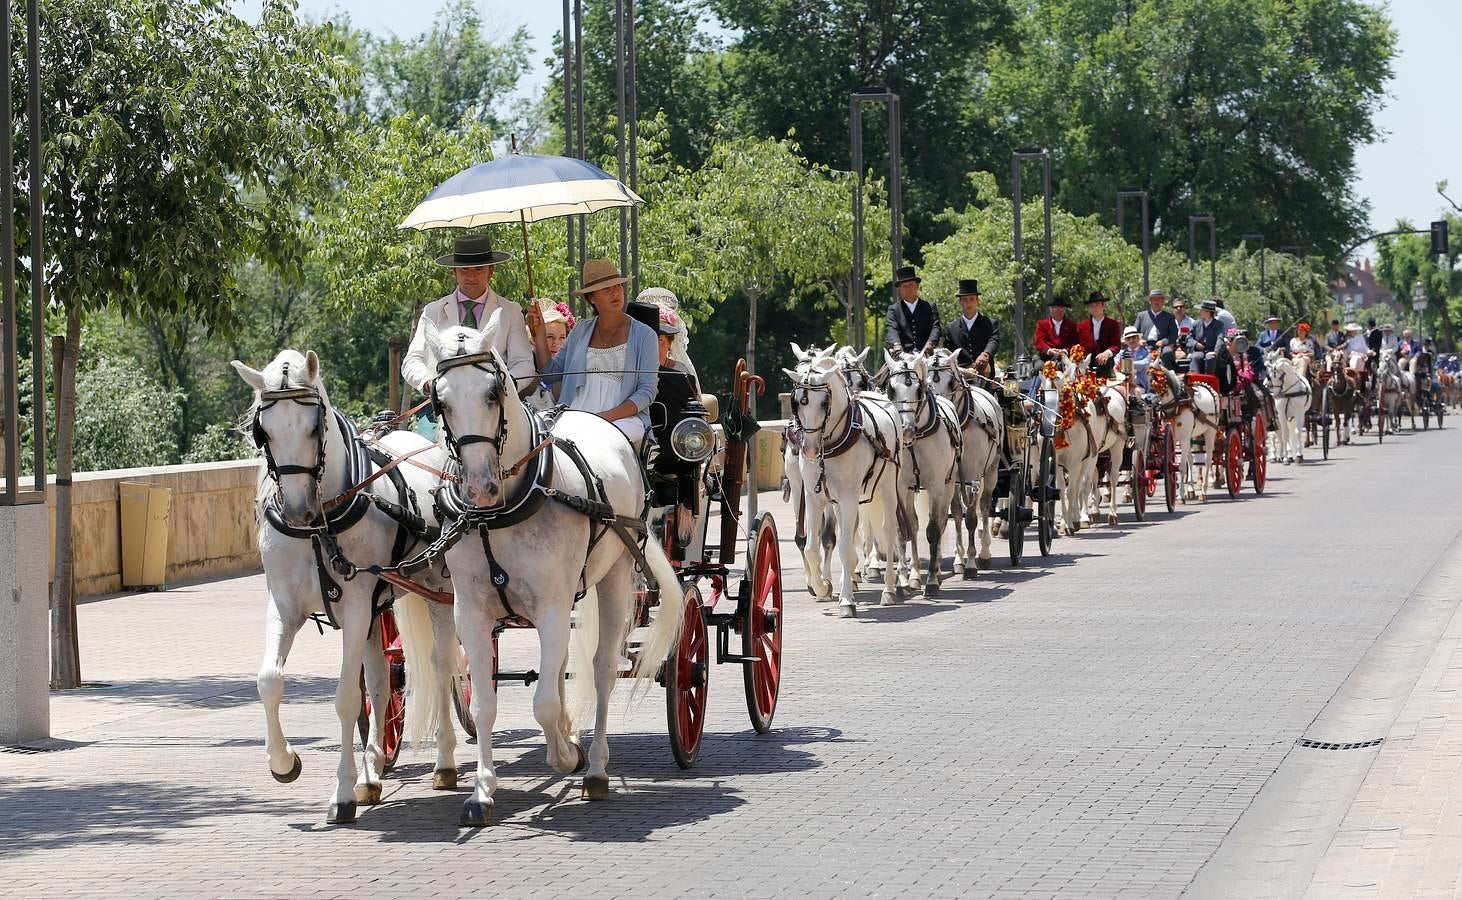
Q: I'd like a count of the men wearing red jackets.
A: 2